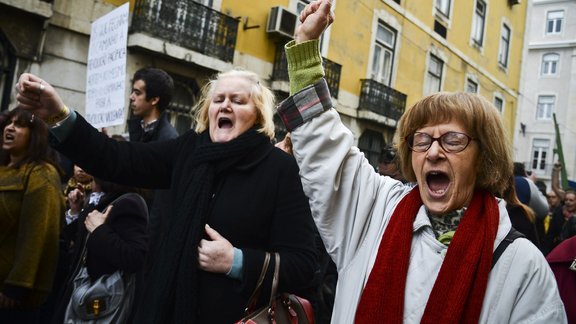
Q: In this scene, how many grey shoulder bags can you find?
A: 1